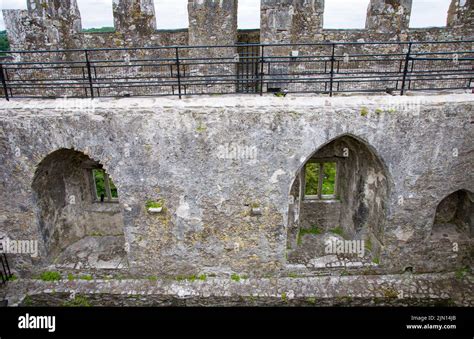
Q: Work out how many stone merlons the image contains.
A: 6